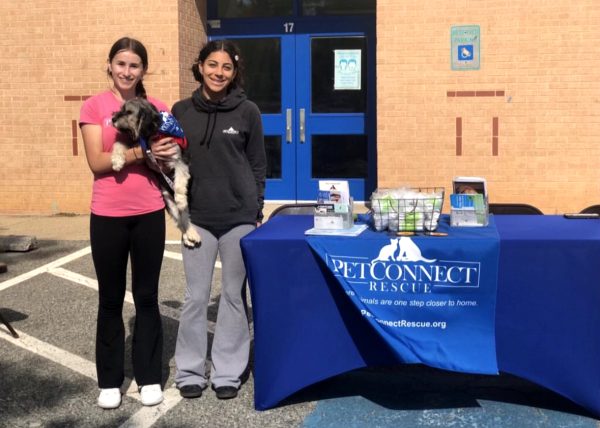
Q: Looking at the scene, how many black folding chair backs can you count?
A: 3